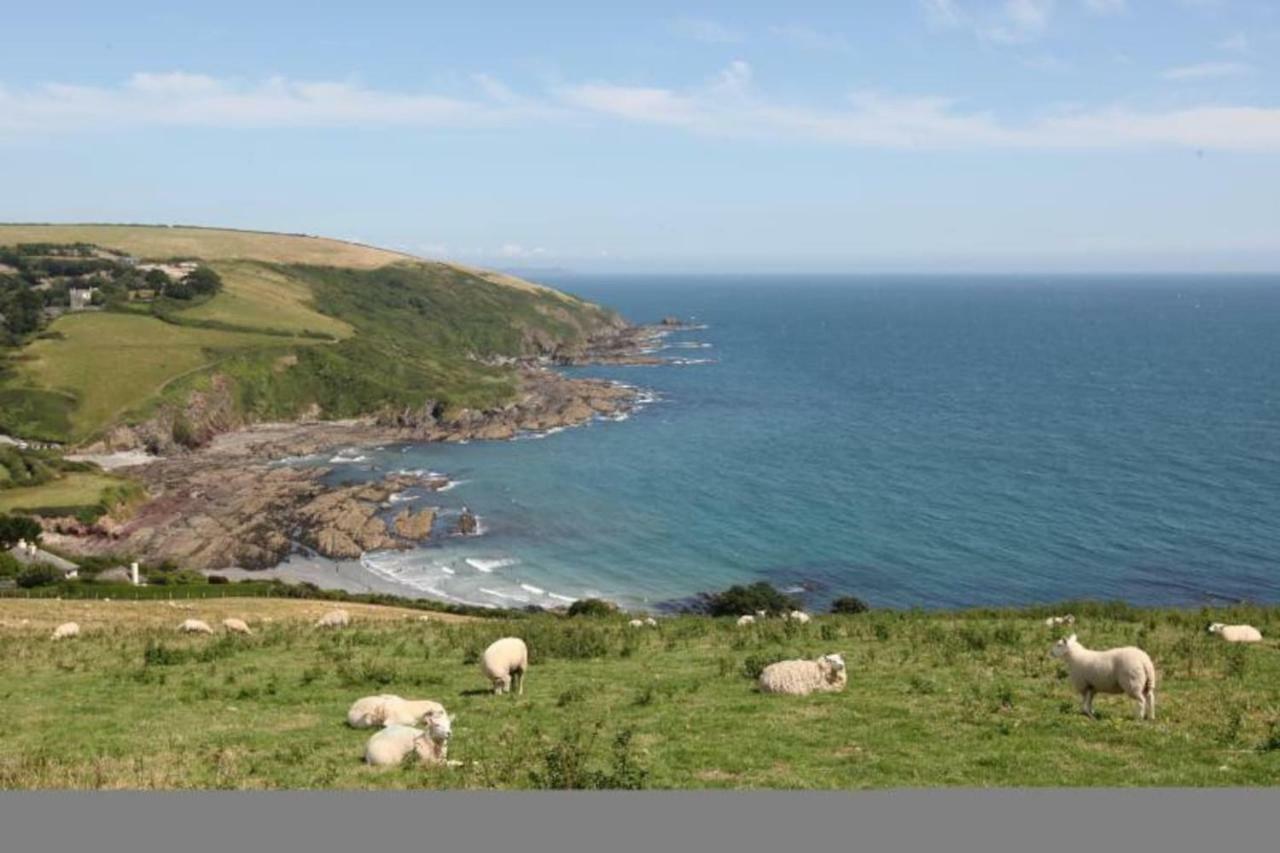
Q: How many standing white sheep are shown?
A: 2